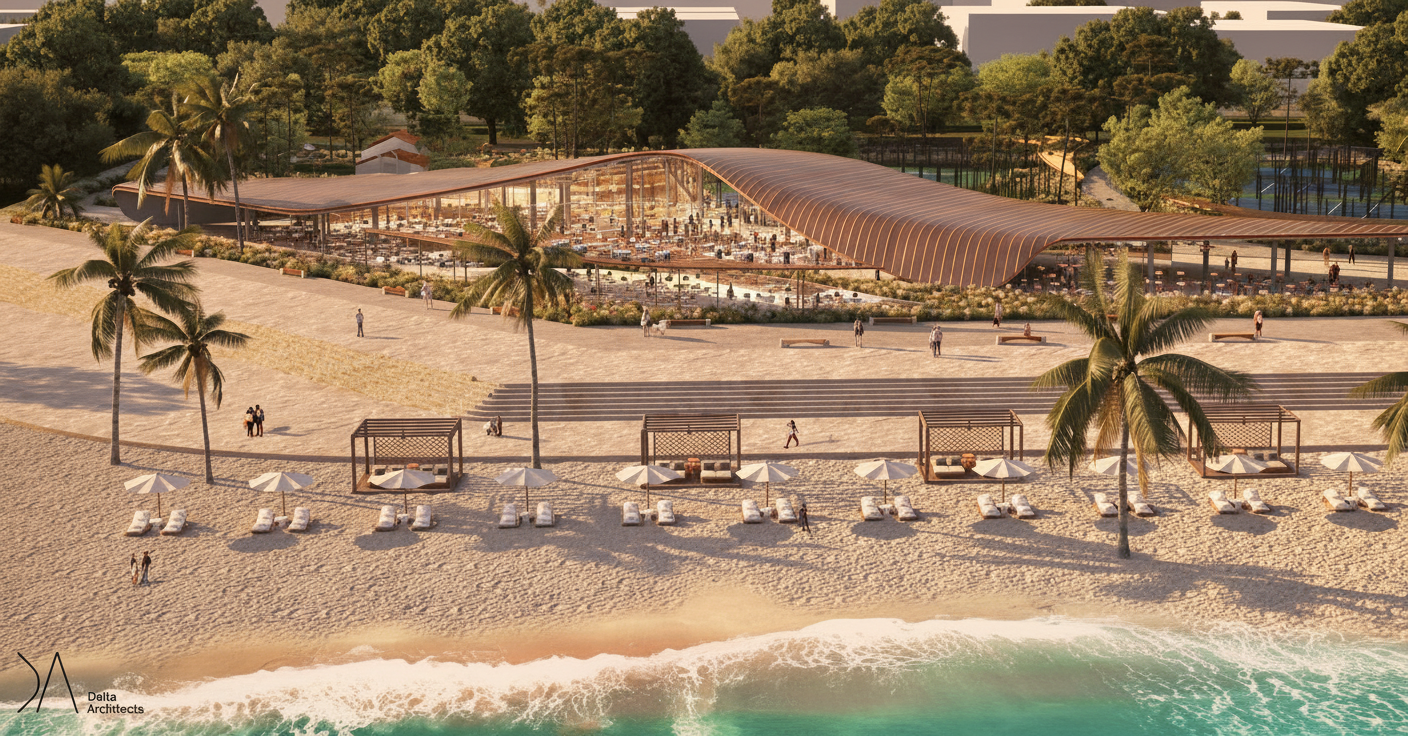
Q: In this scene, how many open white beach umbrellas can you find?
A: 11